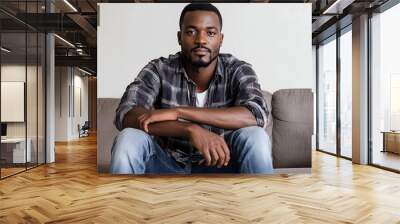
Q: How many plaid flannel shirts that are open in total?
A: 1